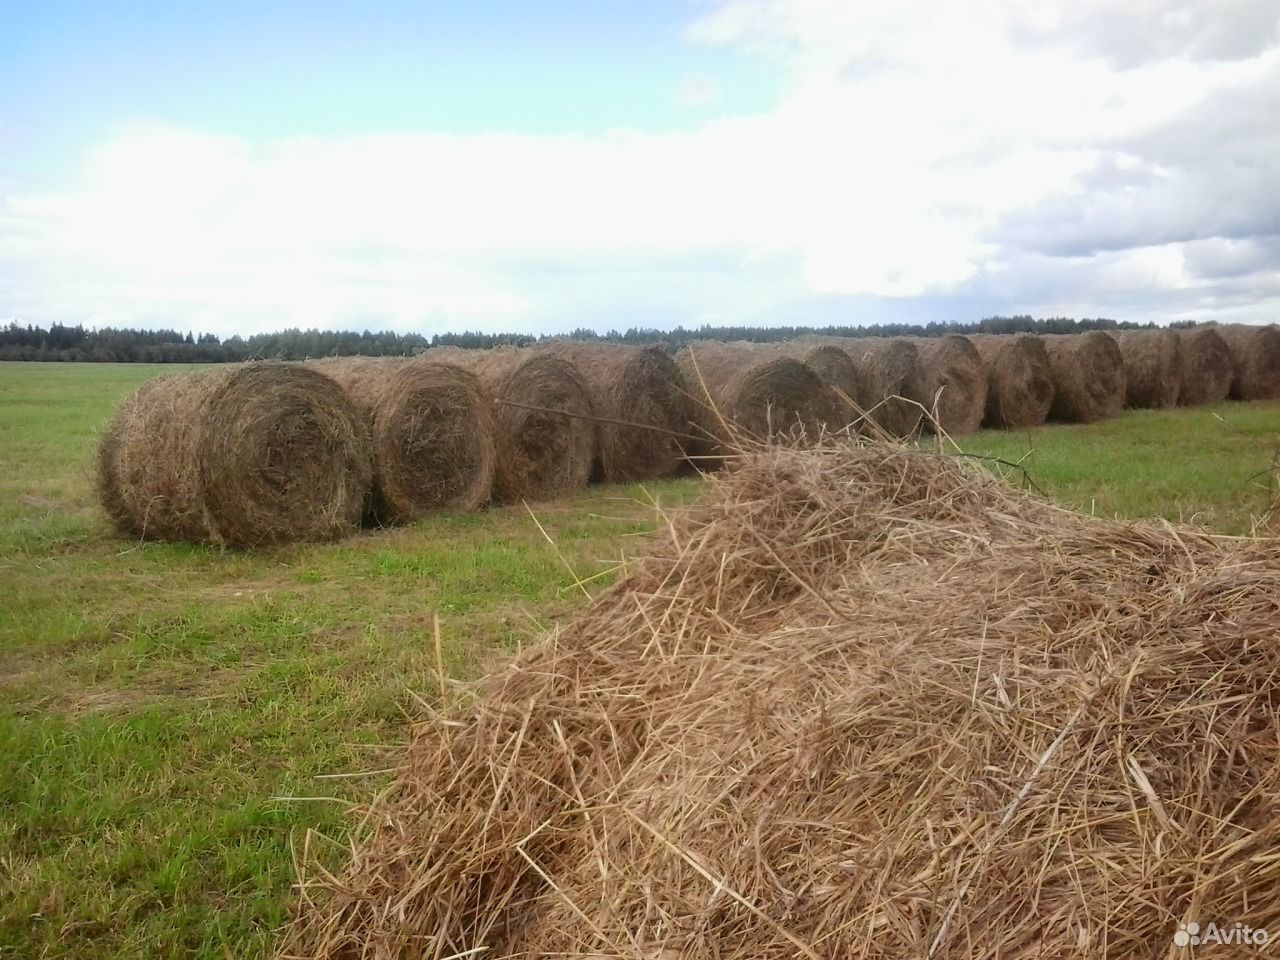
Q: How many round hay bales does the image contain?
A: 13